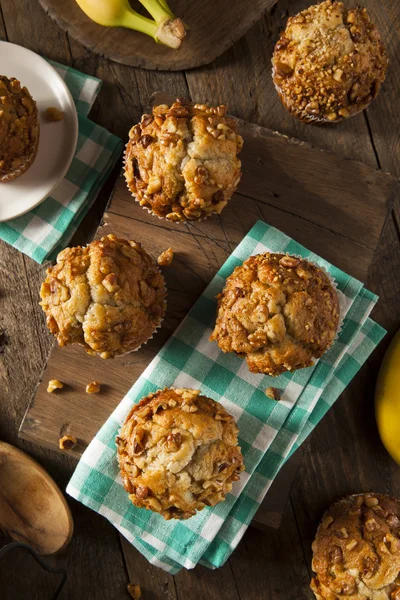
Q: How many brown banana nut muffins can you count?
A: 7